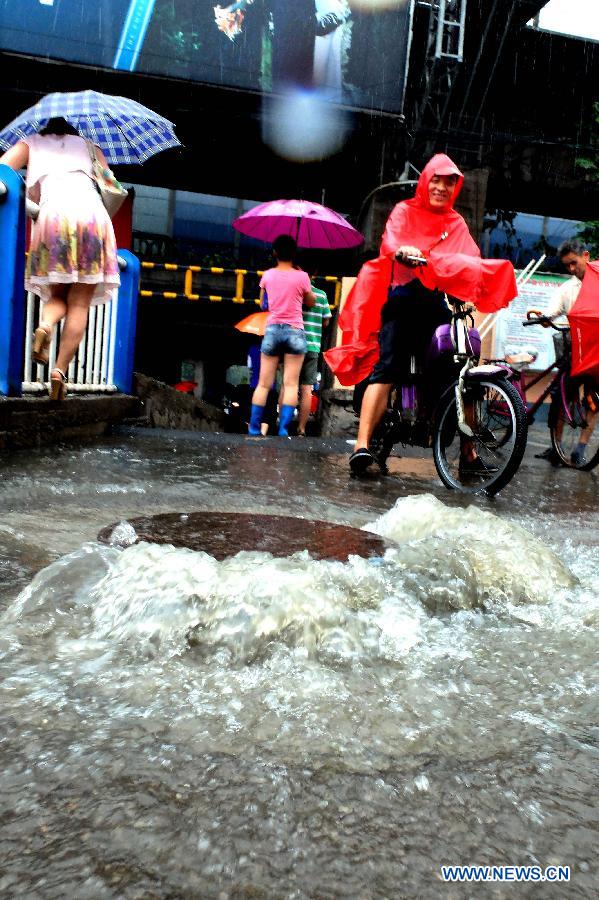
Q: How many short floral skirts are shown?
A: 1